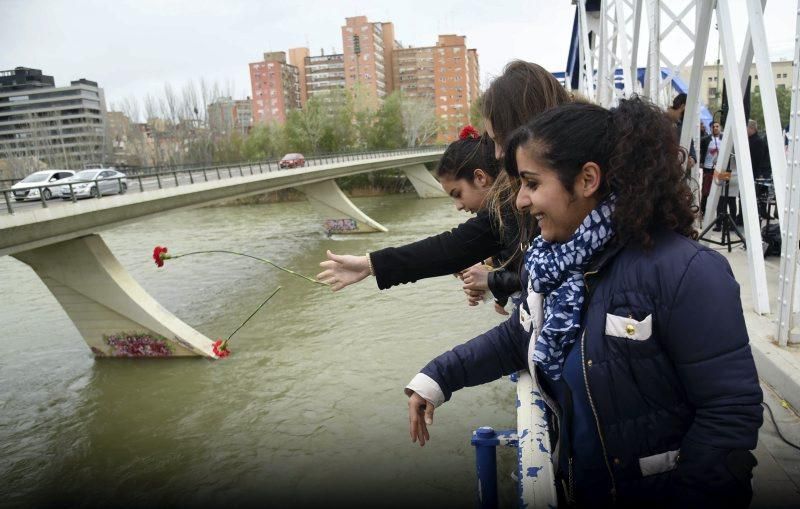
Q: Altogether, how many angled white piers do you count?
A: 3